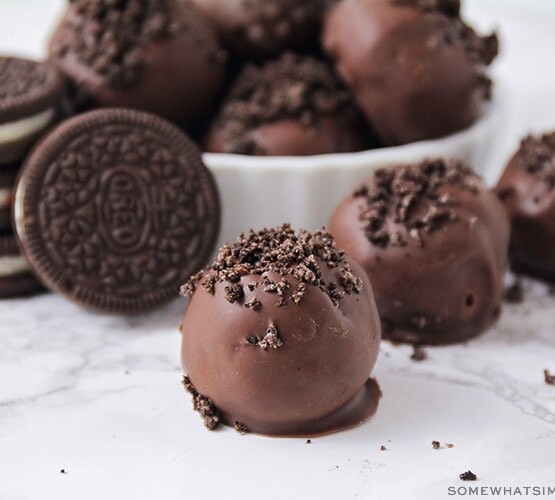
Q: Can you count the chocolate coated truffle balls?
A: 7